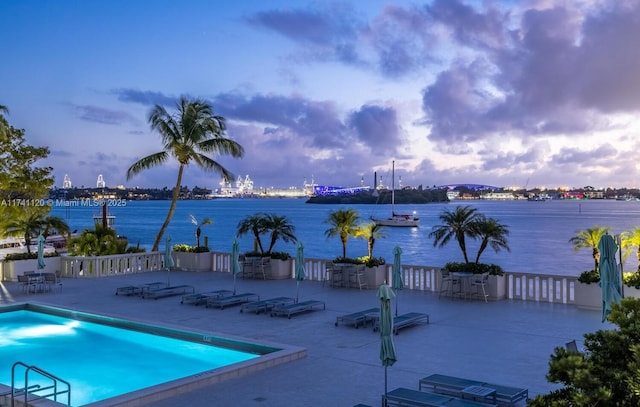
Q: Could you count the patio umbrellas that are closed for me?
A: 7